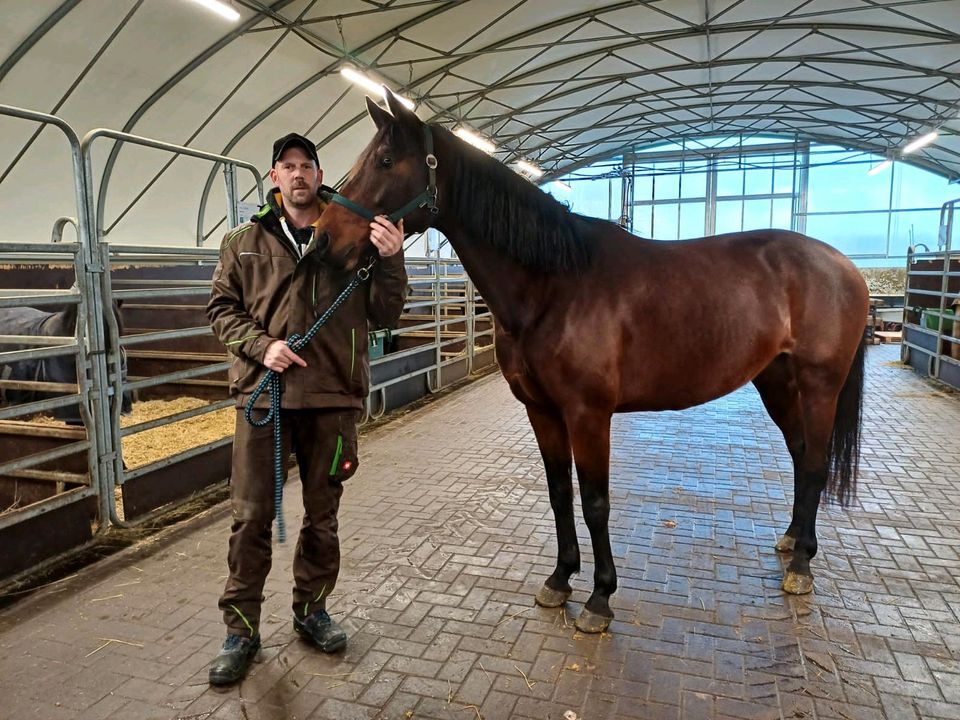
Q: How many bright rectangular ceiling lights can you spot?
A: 7